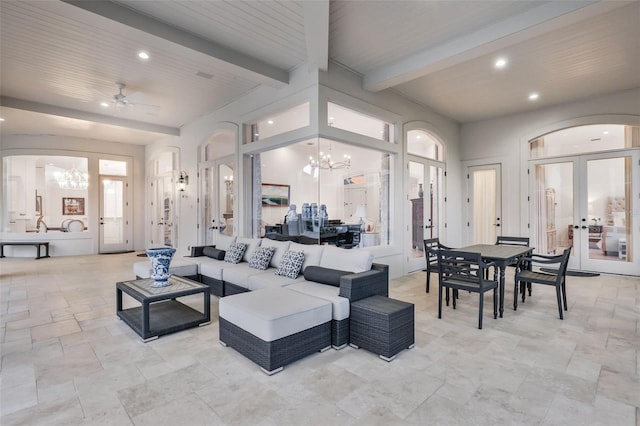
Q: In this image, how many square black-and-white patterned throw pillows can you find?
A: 3